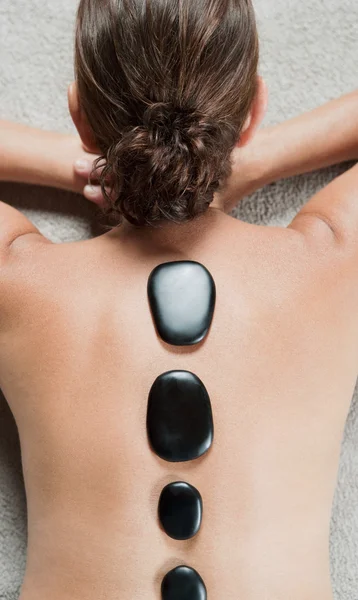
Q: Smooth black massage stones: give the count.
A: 4